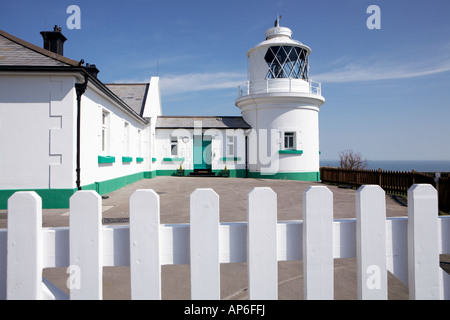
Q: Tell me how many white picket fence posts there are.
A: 8